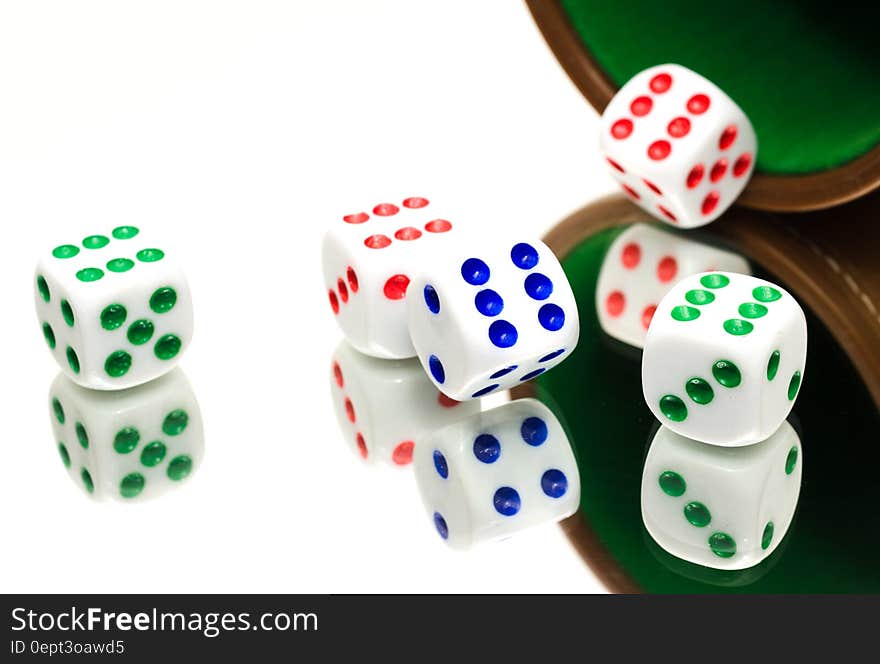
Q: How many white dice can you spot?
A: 5